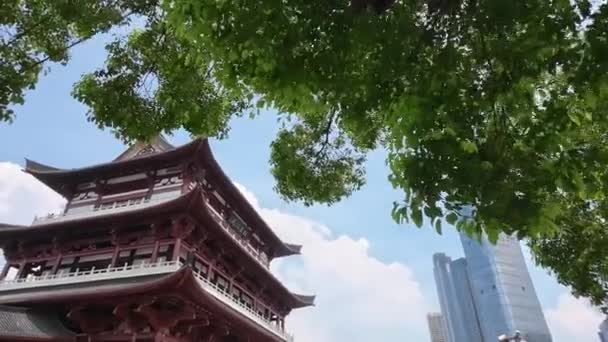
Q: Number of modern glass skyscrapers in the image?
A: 2